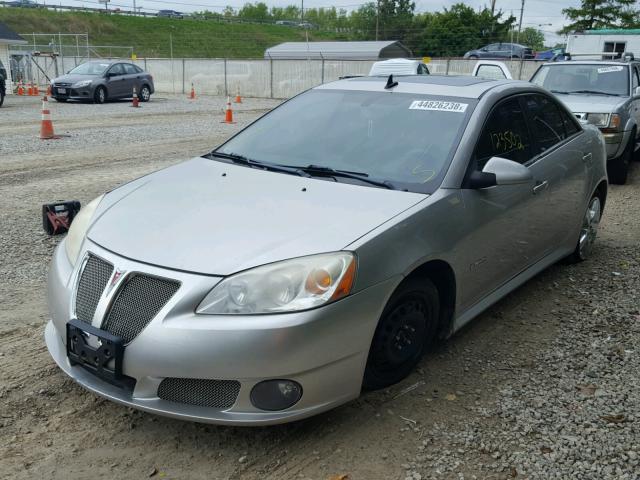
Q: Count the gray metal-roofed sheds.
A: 1